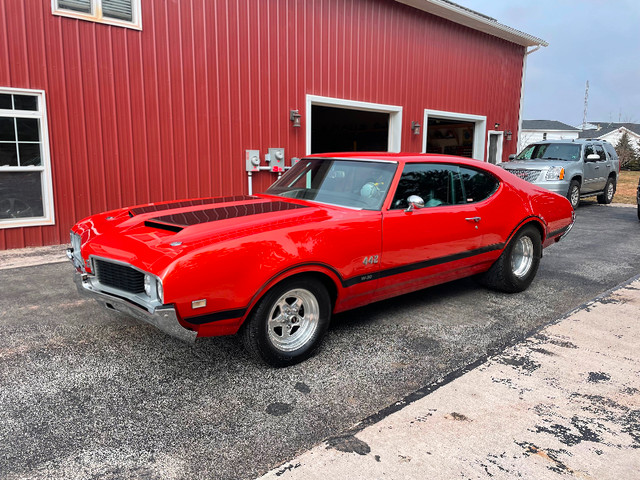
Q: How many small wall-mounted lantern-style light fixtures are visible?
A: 3